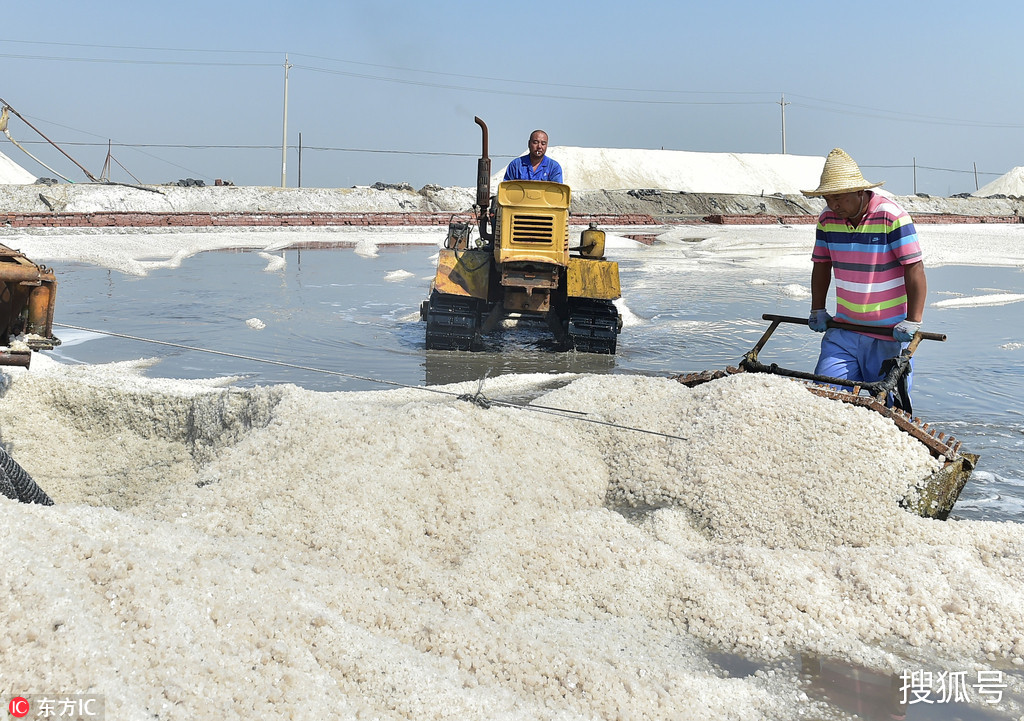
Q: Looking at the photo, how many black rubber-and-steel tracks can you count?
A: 2